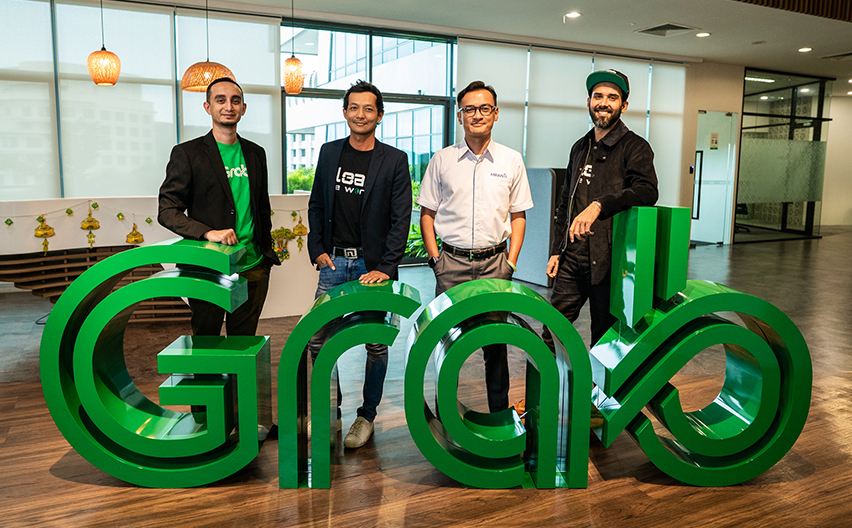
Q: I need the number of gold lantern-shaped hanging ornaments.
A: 4